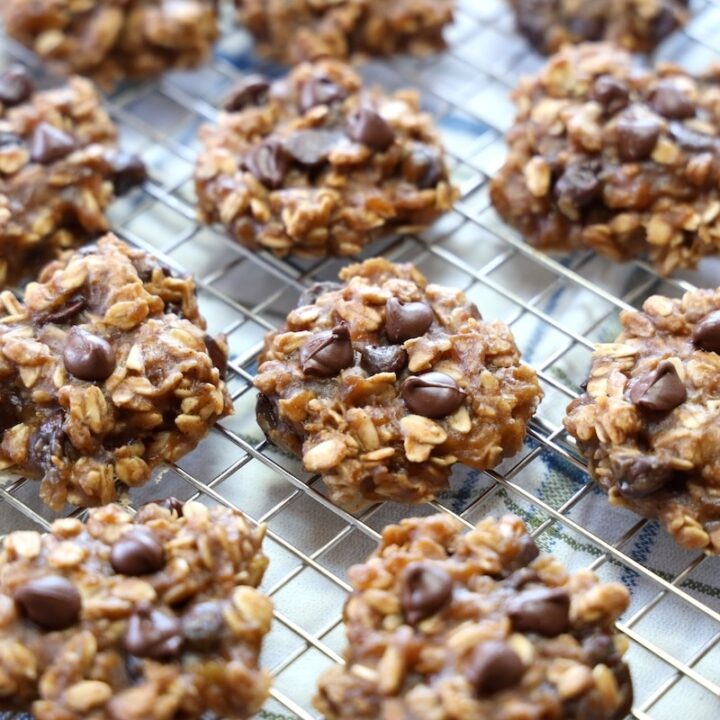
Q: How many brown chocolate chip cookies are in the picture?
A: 11